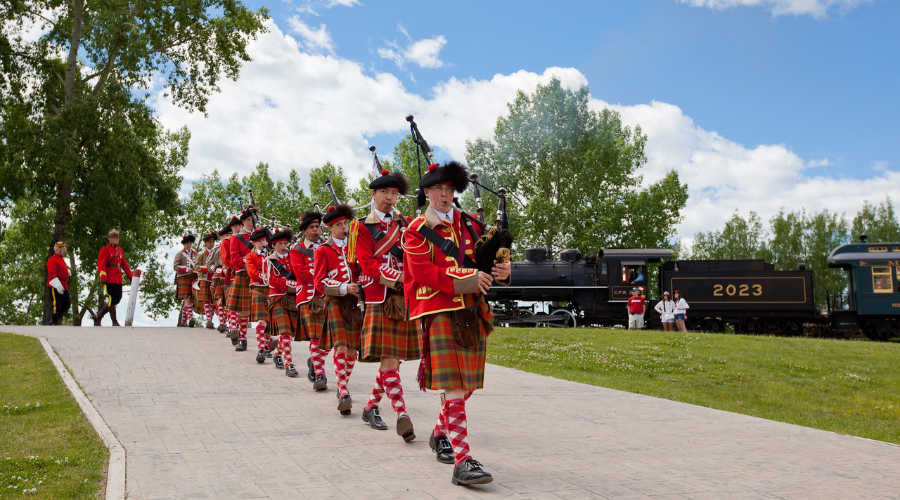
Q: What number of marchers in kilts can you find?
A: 11